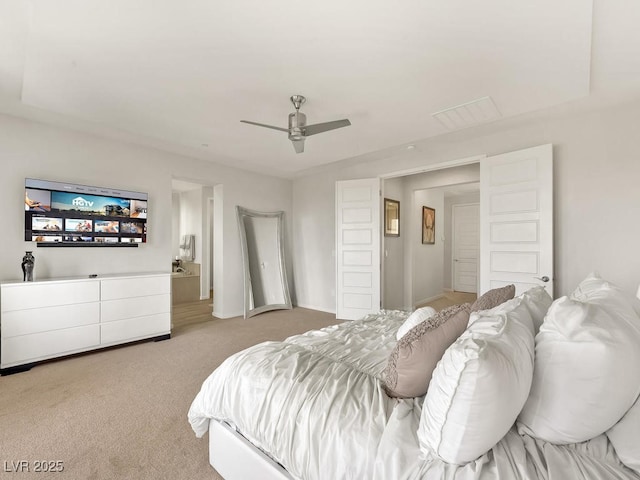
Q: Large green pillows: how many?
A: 0